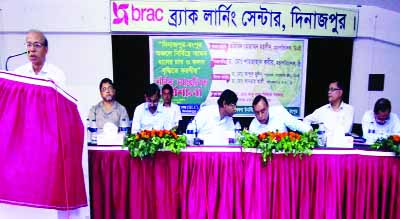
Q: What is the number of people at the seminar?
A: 8